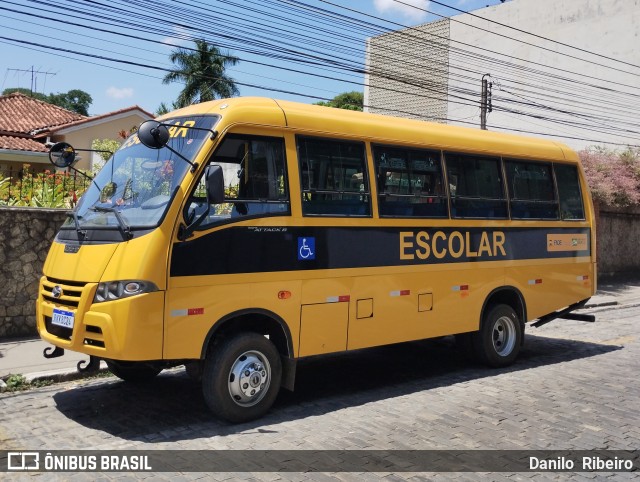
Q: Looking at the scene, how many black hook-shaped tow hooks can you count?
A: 2